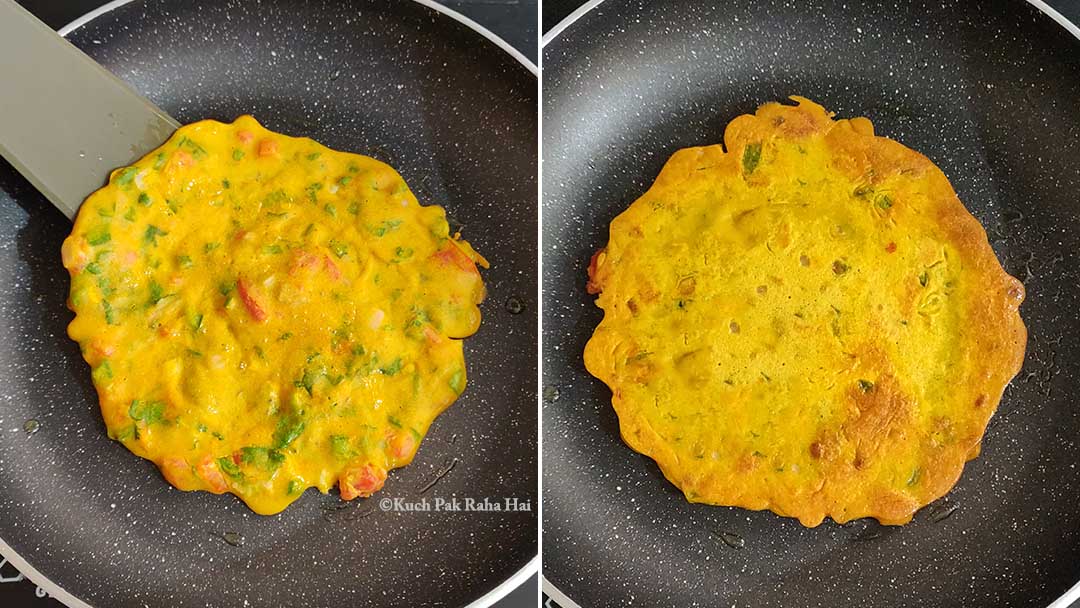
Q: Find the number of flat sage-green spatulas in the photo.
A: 1